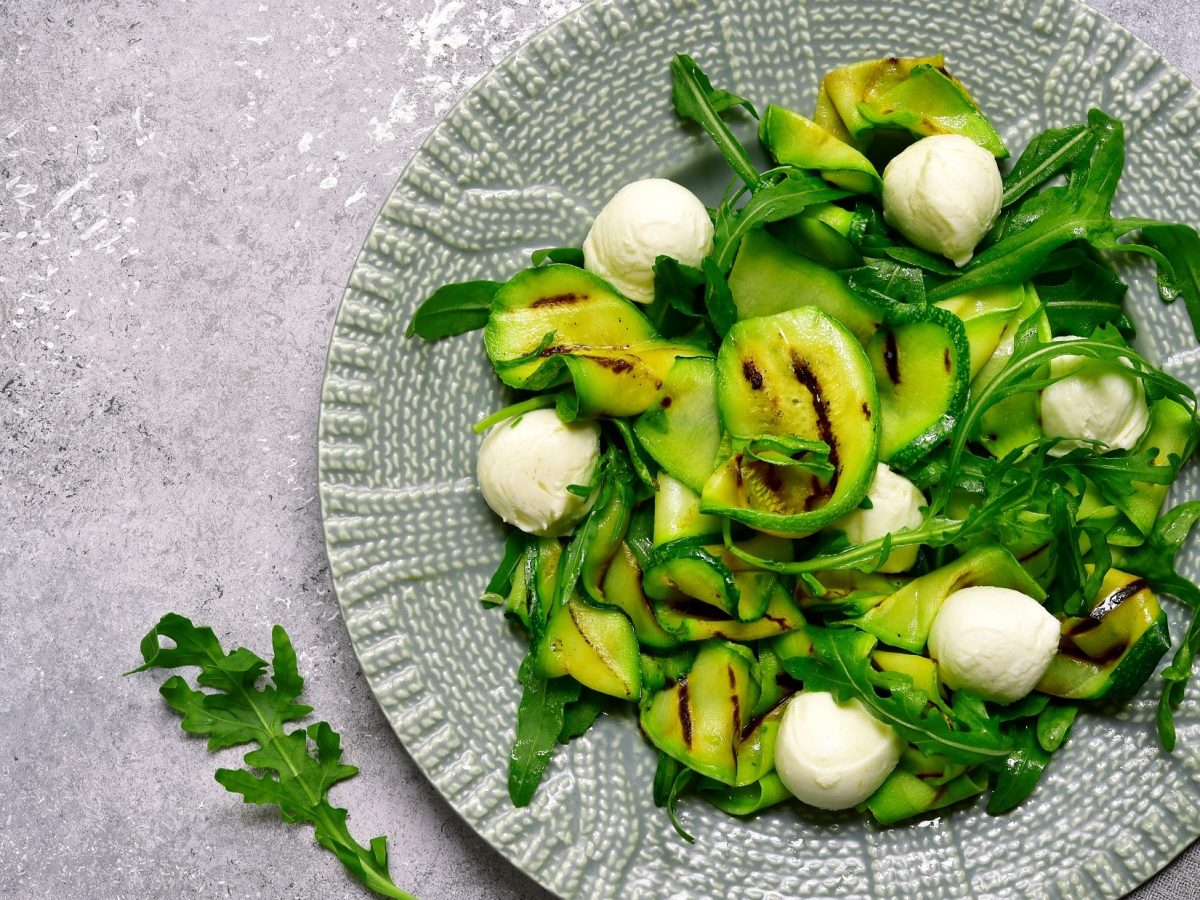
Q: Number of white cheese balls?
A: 7